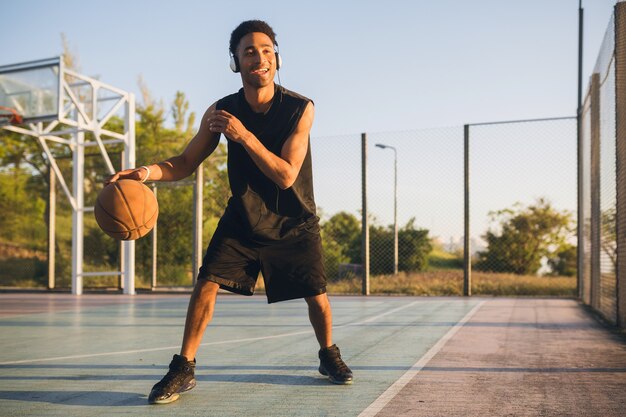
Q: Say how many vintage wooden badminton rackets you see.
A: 0